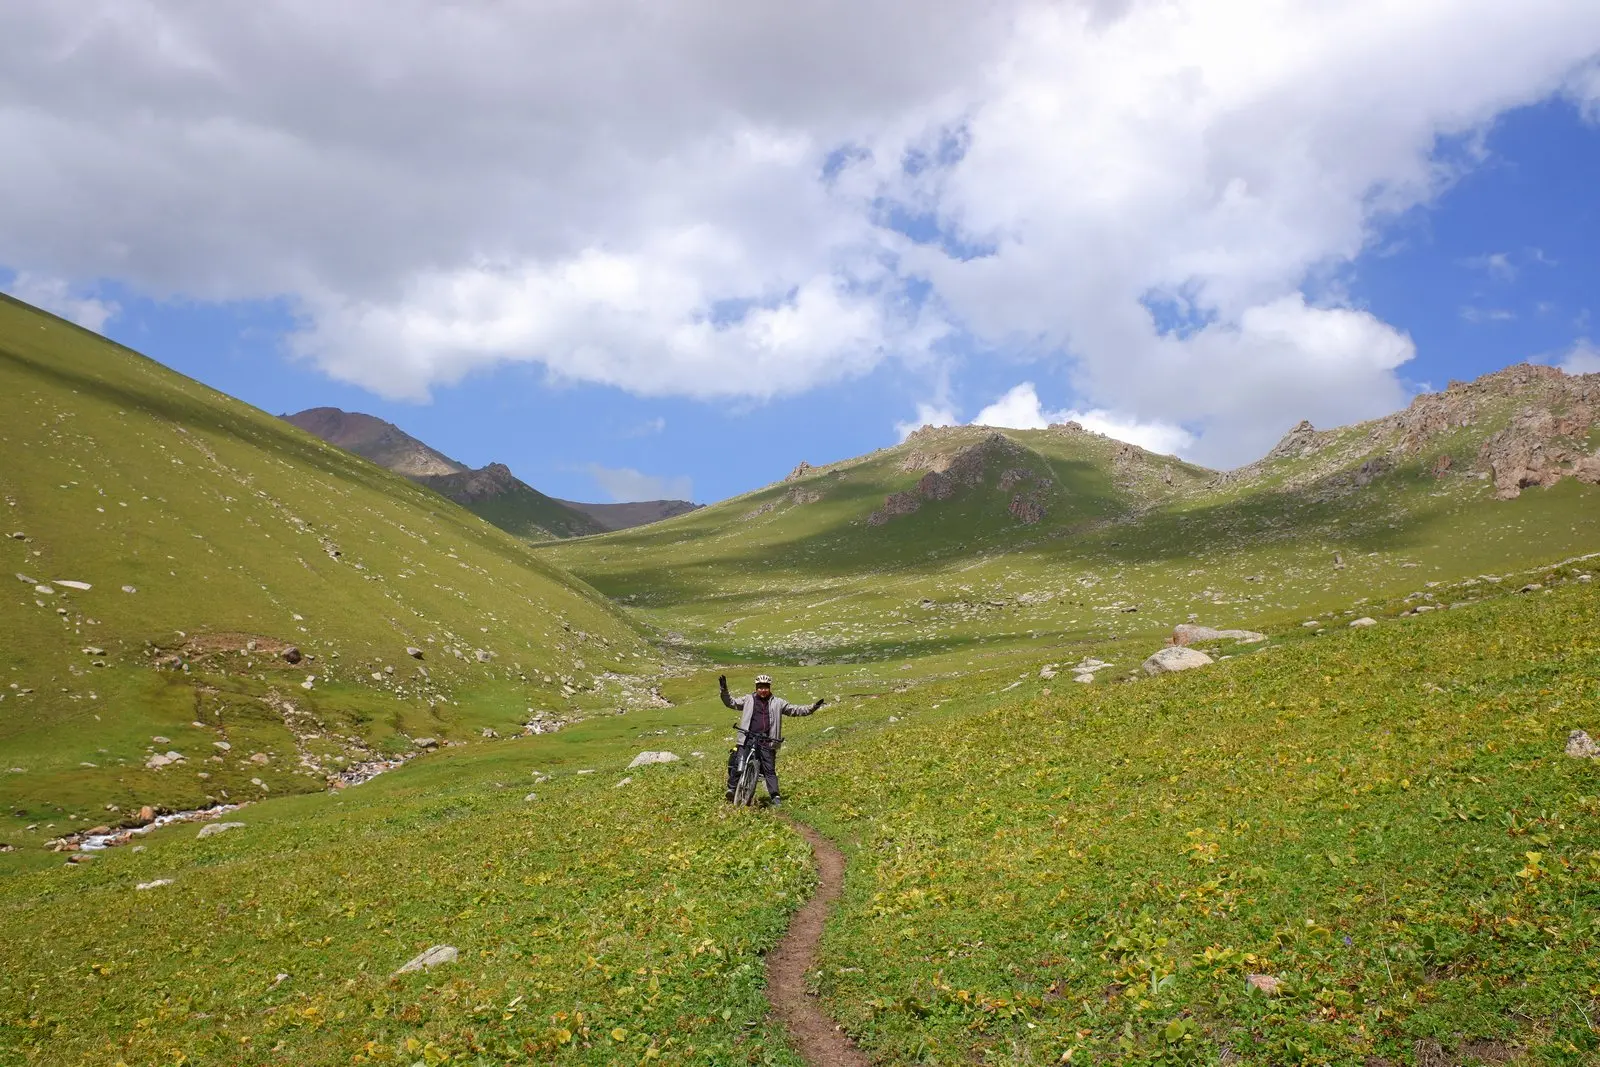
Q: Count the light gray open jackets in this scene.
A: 1